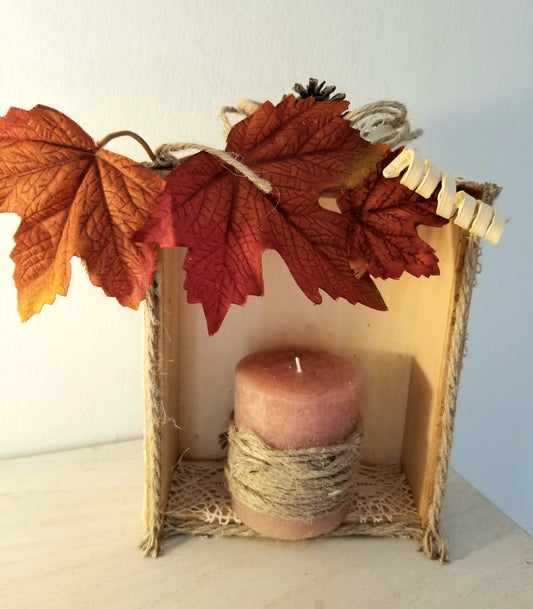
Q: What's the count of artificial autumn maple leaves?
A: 3